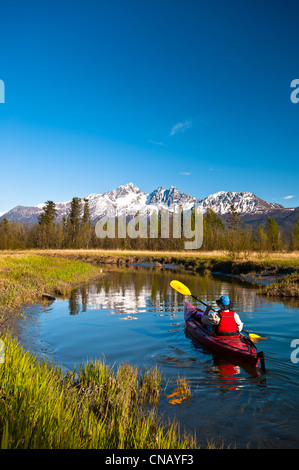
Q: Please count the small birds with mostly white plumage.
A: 1